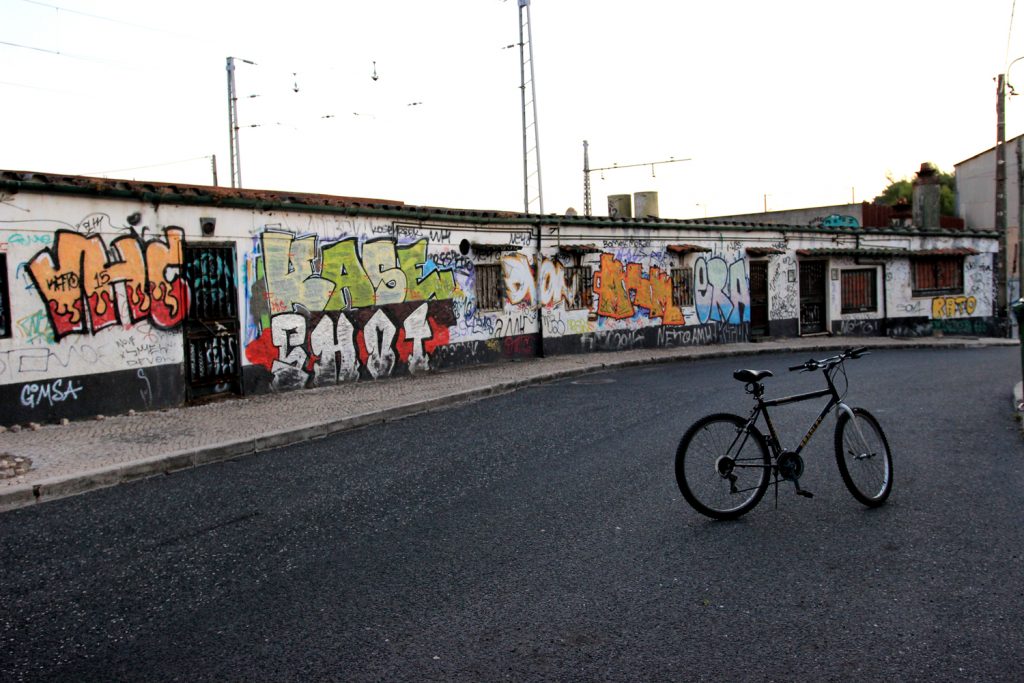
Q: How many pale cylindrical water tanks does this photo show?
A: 2